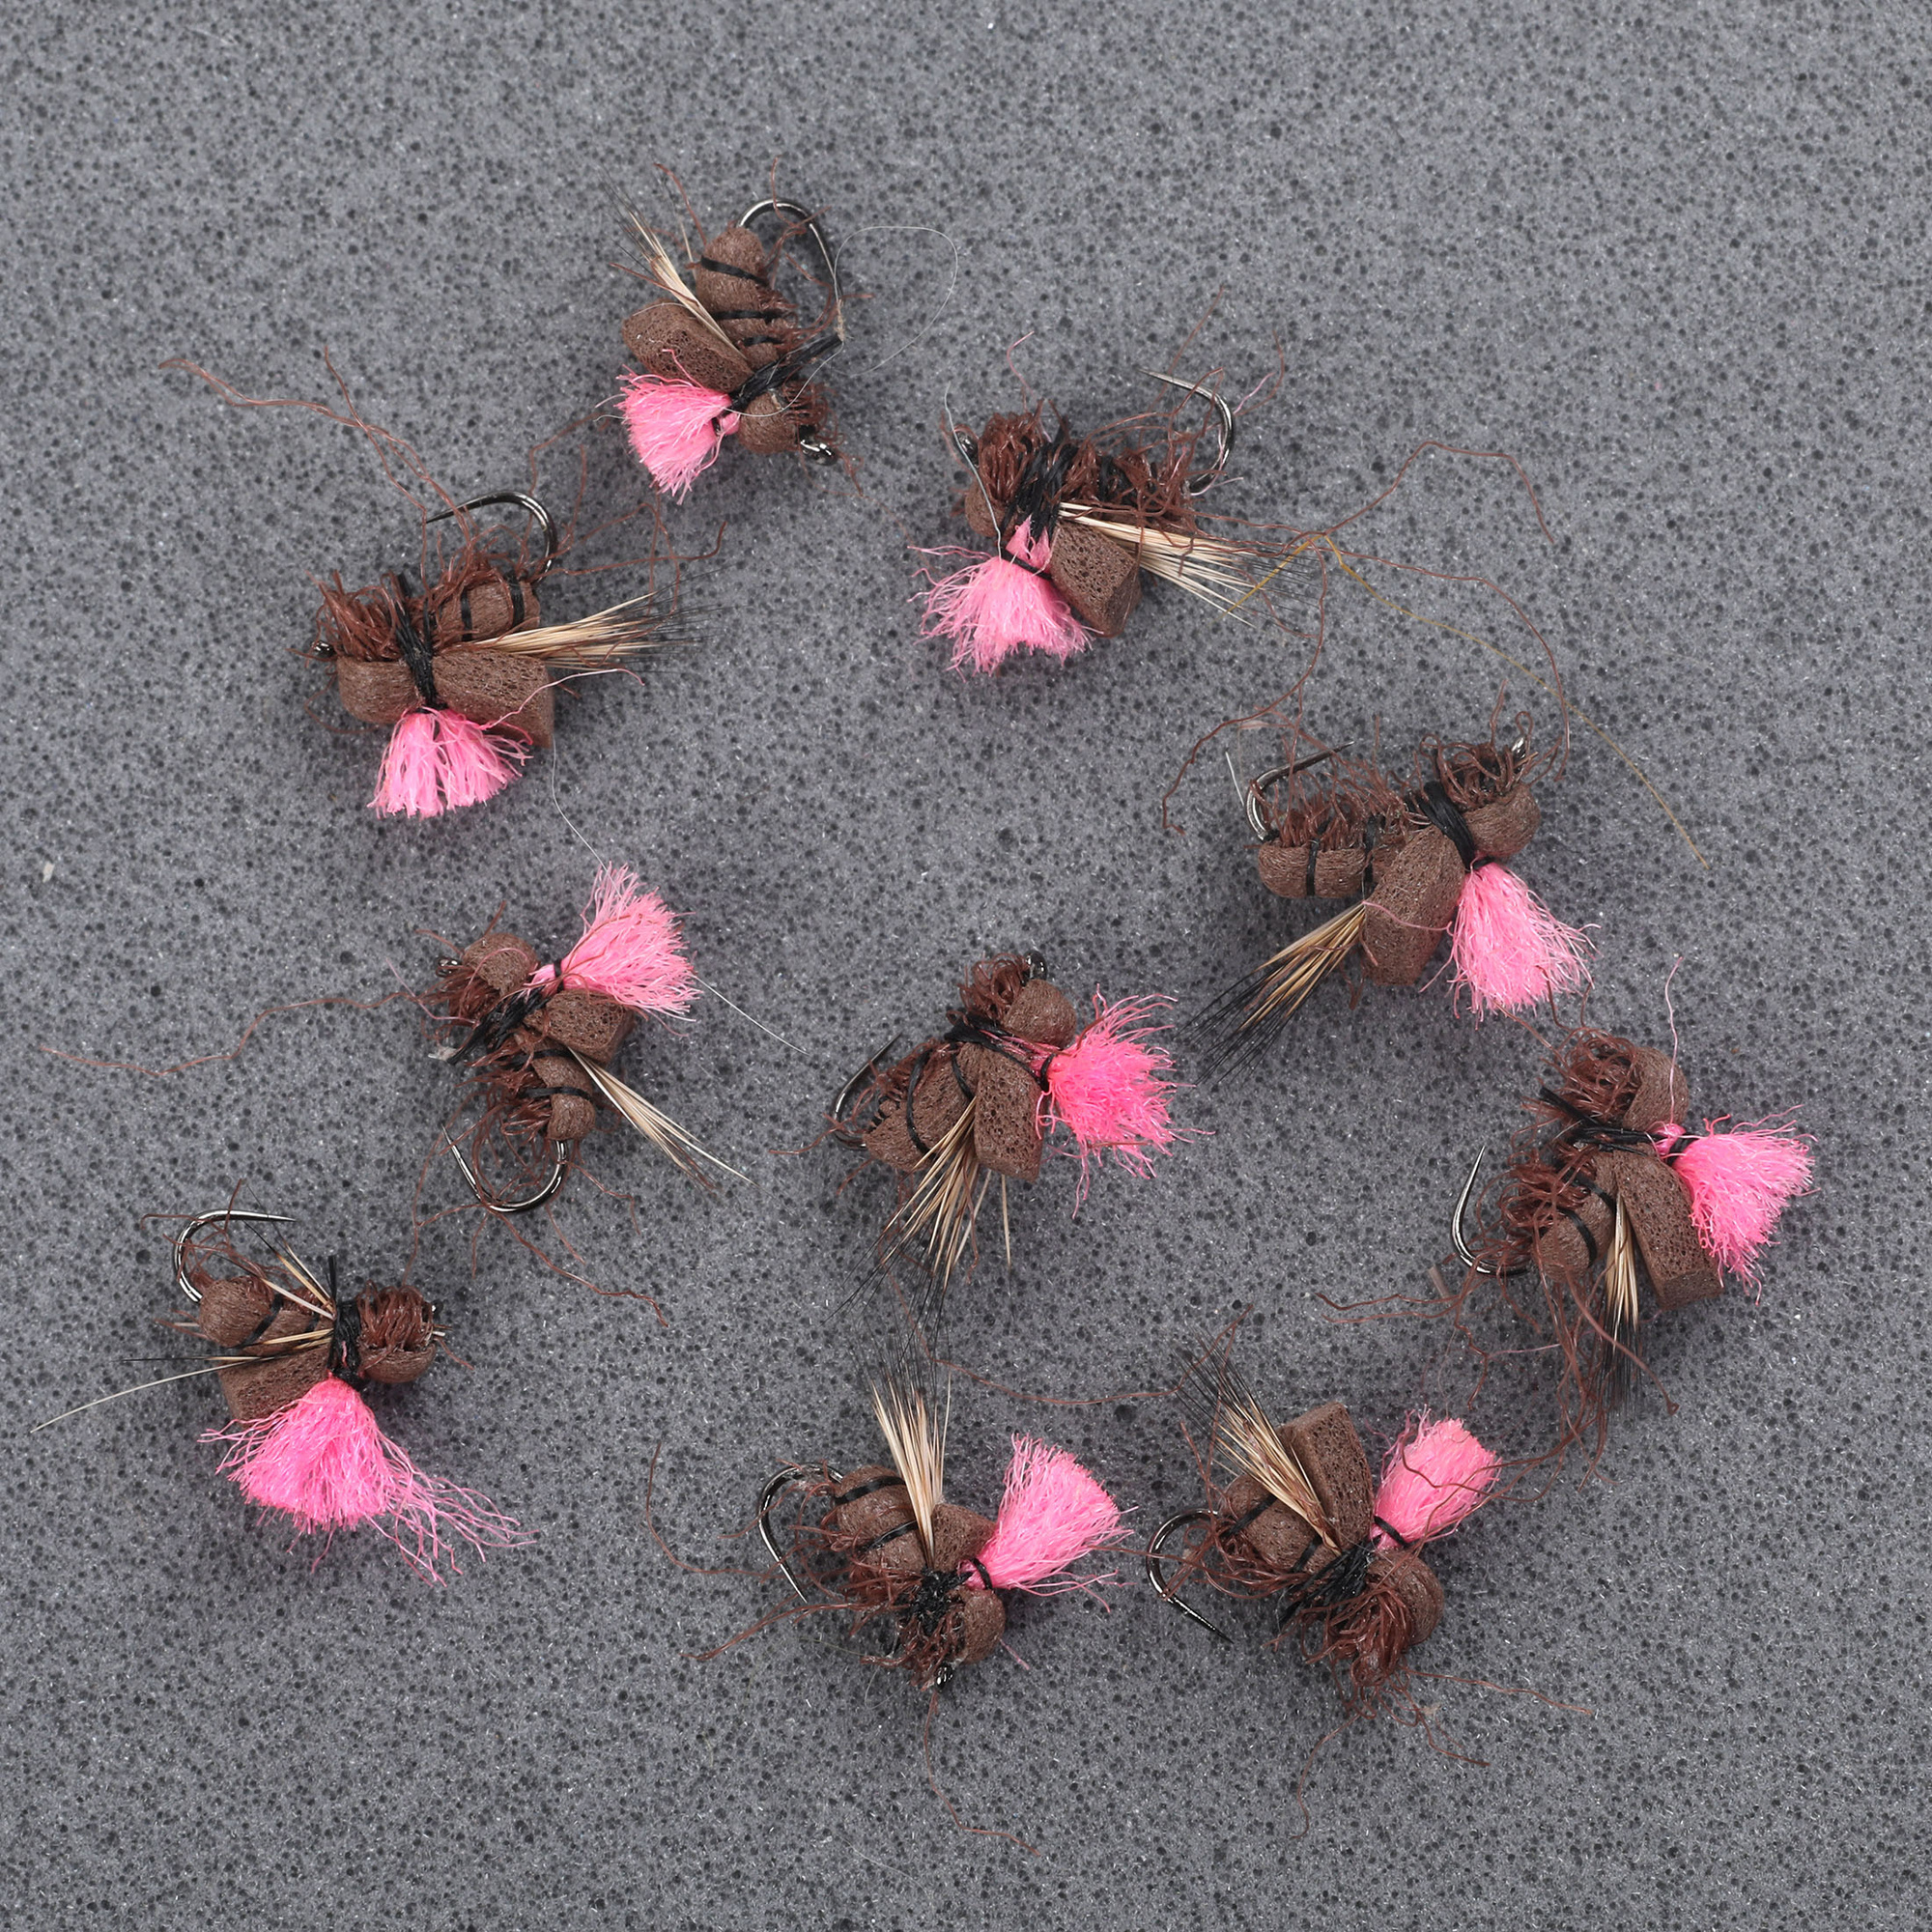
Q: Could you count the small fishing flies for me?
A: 10